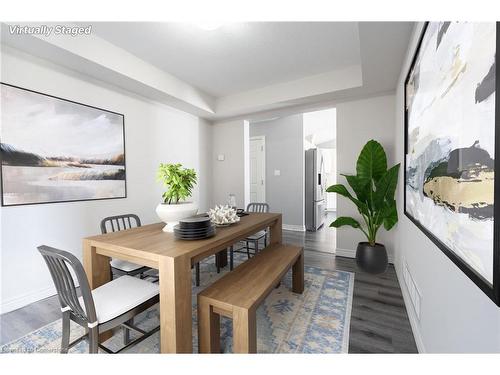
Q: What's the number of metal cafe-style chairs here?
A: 3